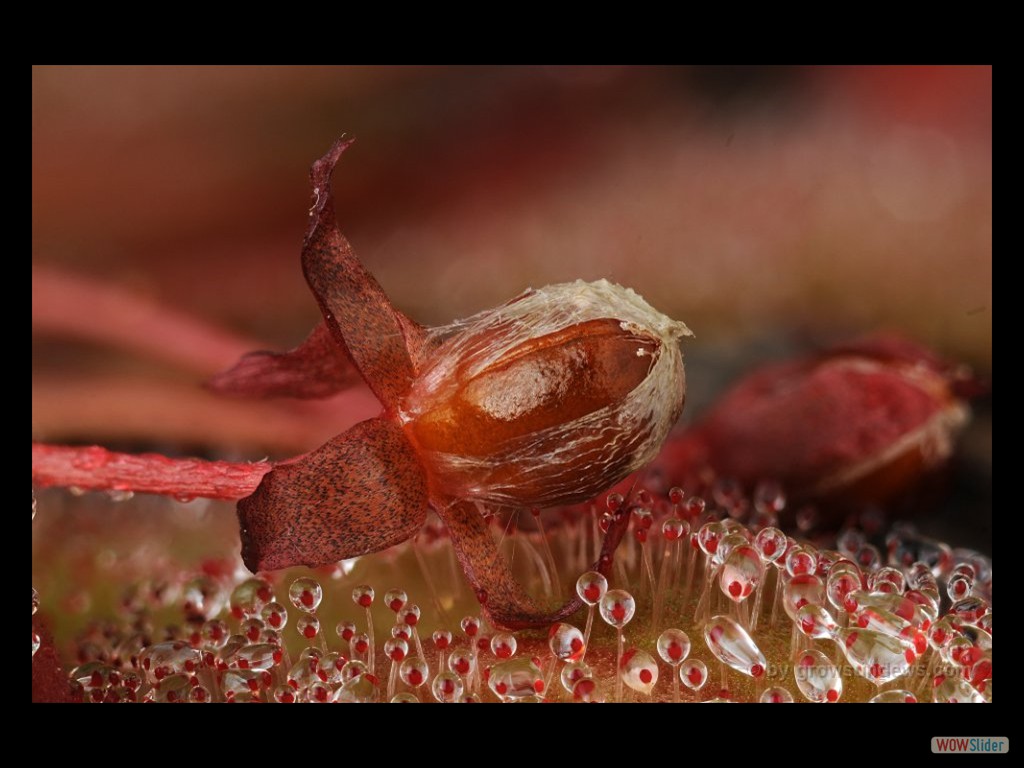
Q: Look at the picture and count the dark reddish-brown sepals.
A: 4